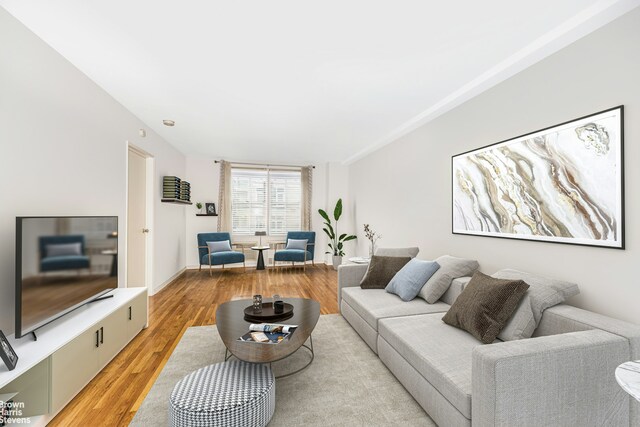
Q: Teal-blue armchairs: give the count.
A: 2